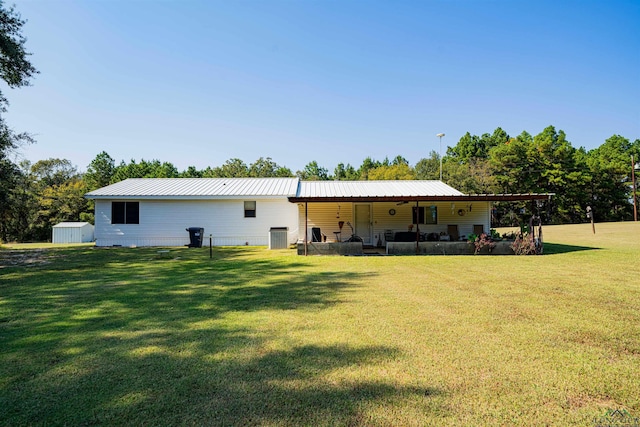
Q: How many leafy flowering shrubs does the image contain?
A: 2